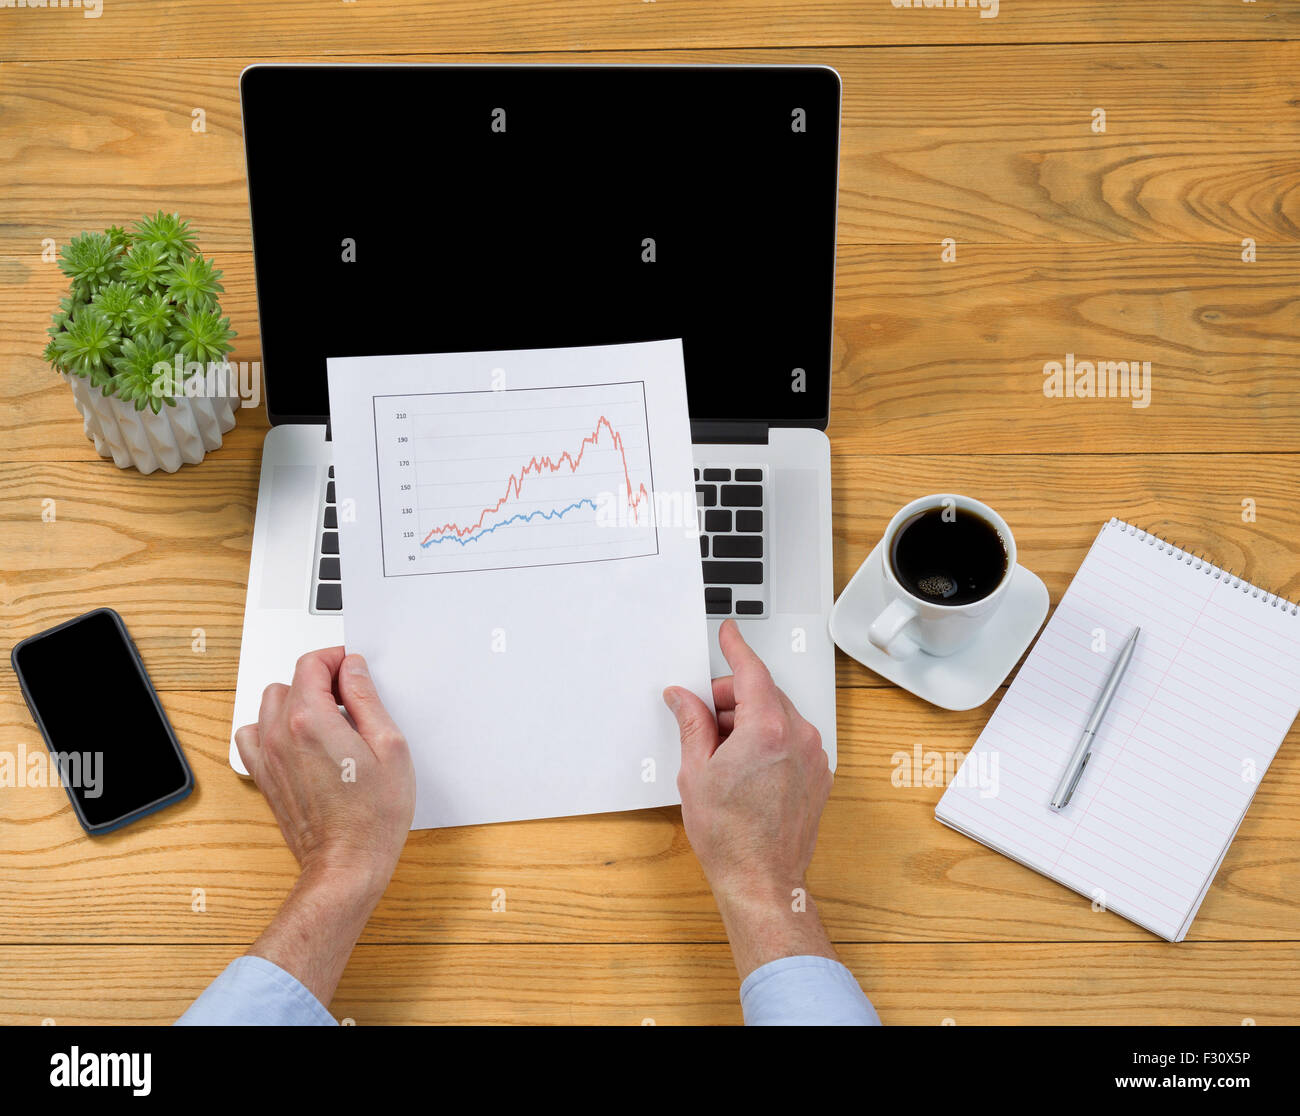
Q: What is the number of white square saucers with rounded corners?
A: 1